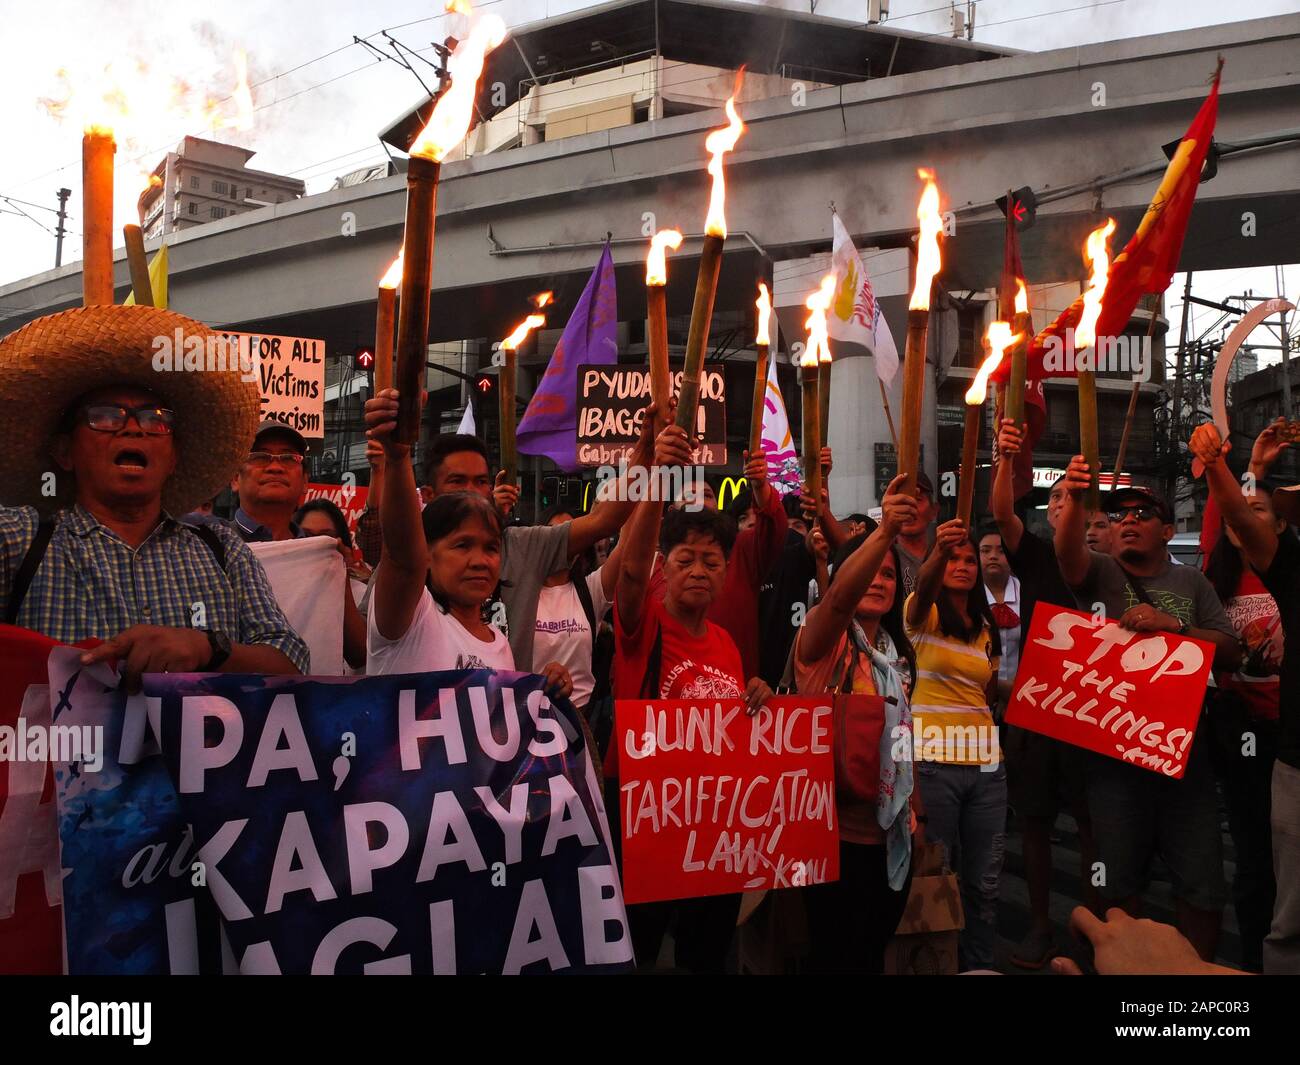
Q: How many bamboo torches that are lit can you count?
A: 14